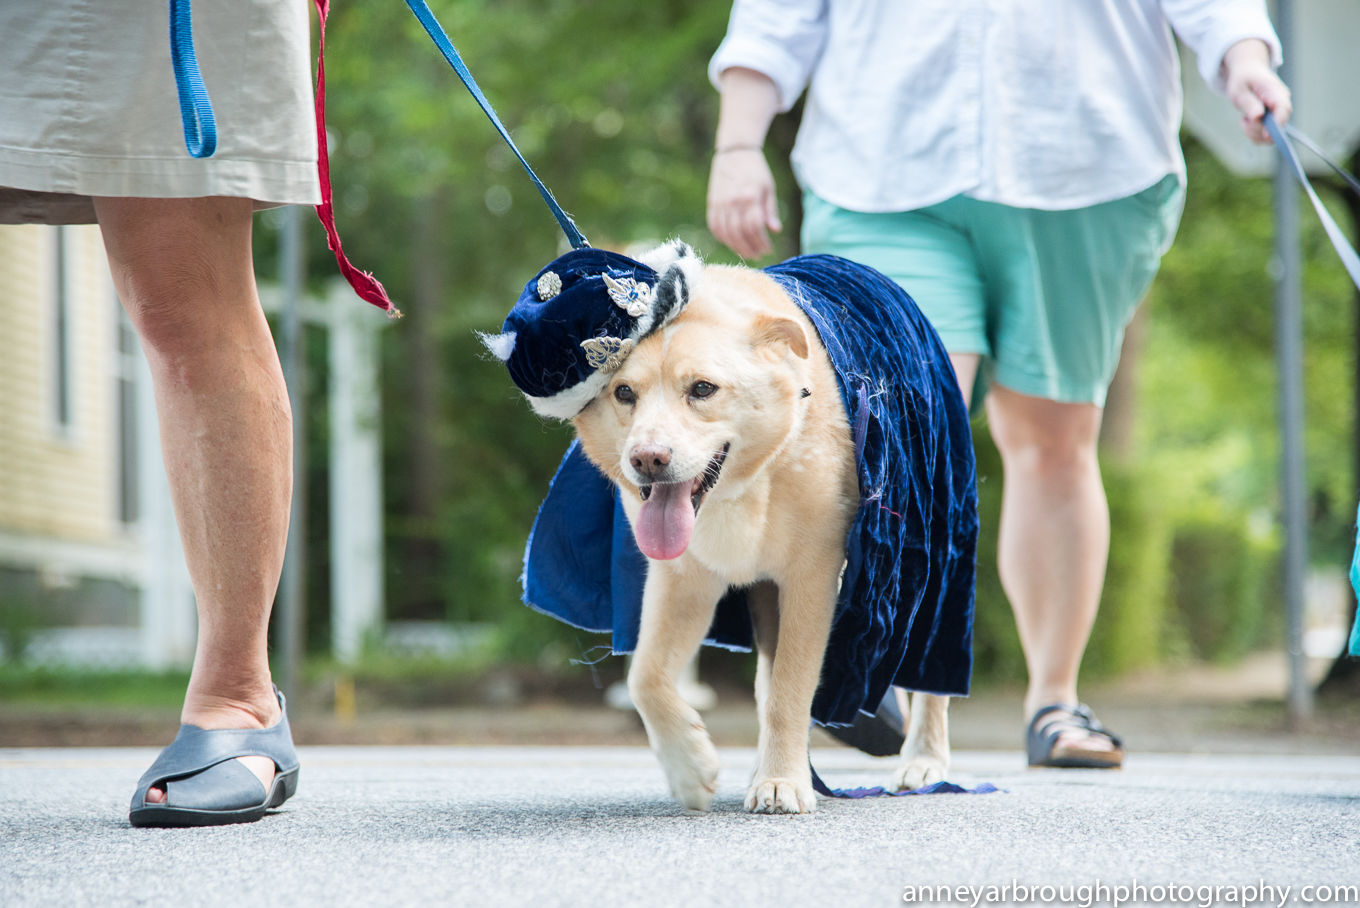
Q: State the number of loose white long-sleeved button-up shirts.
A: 1